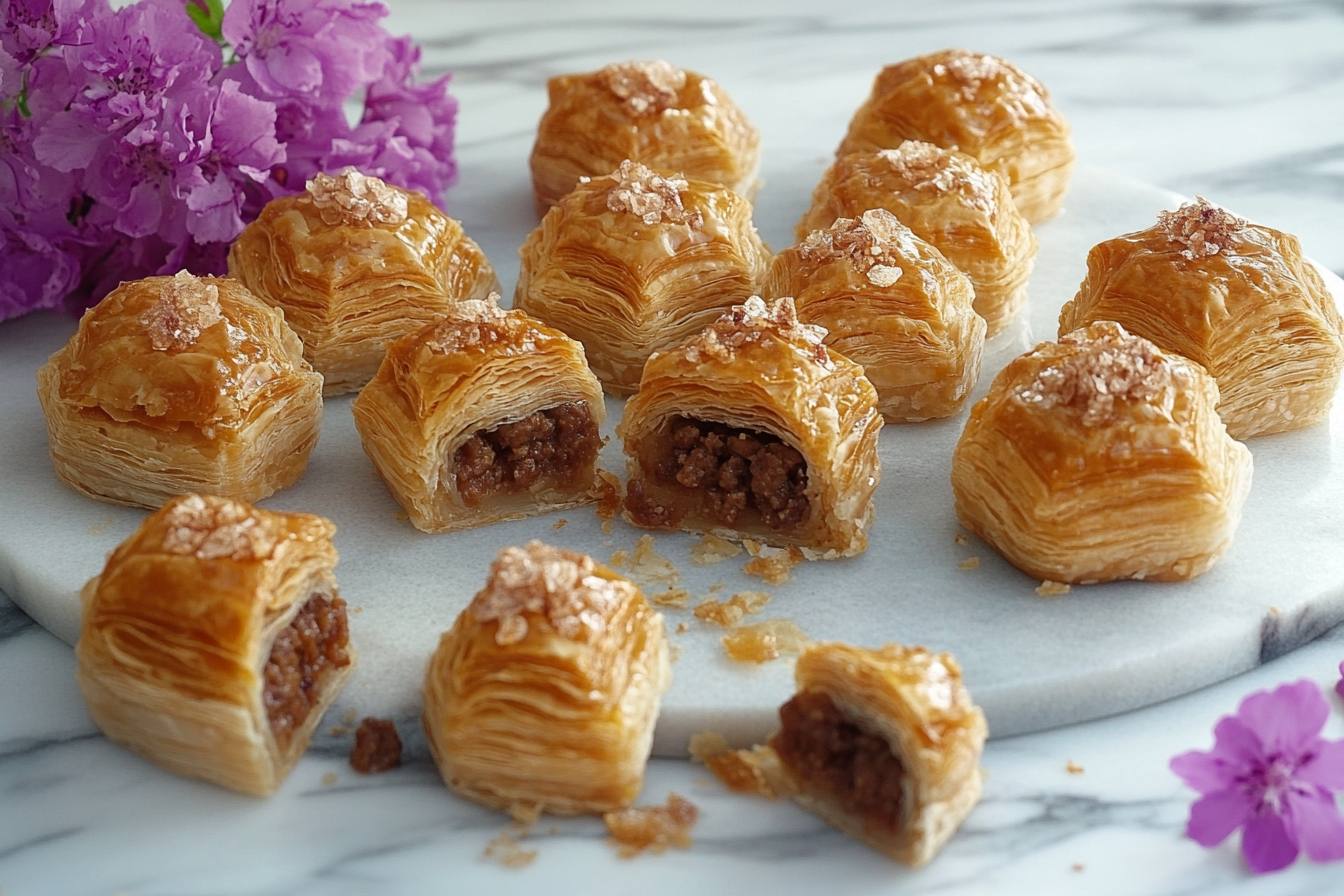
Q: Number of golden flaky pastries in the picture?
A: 14